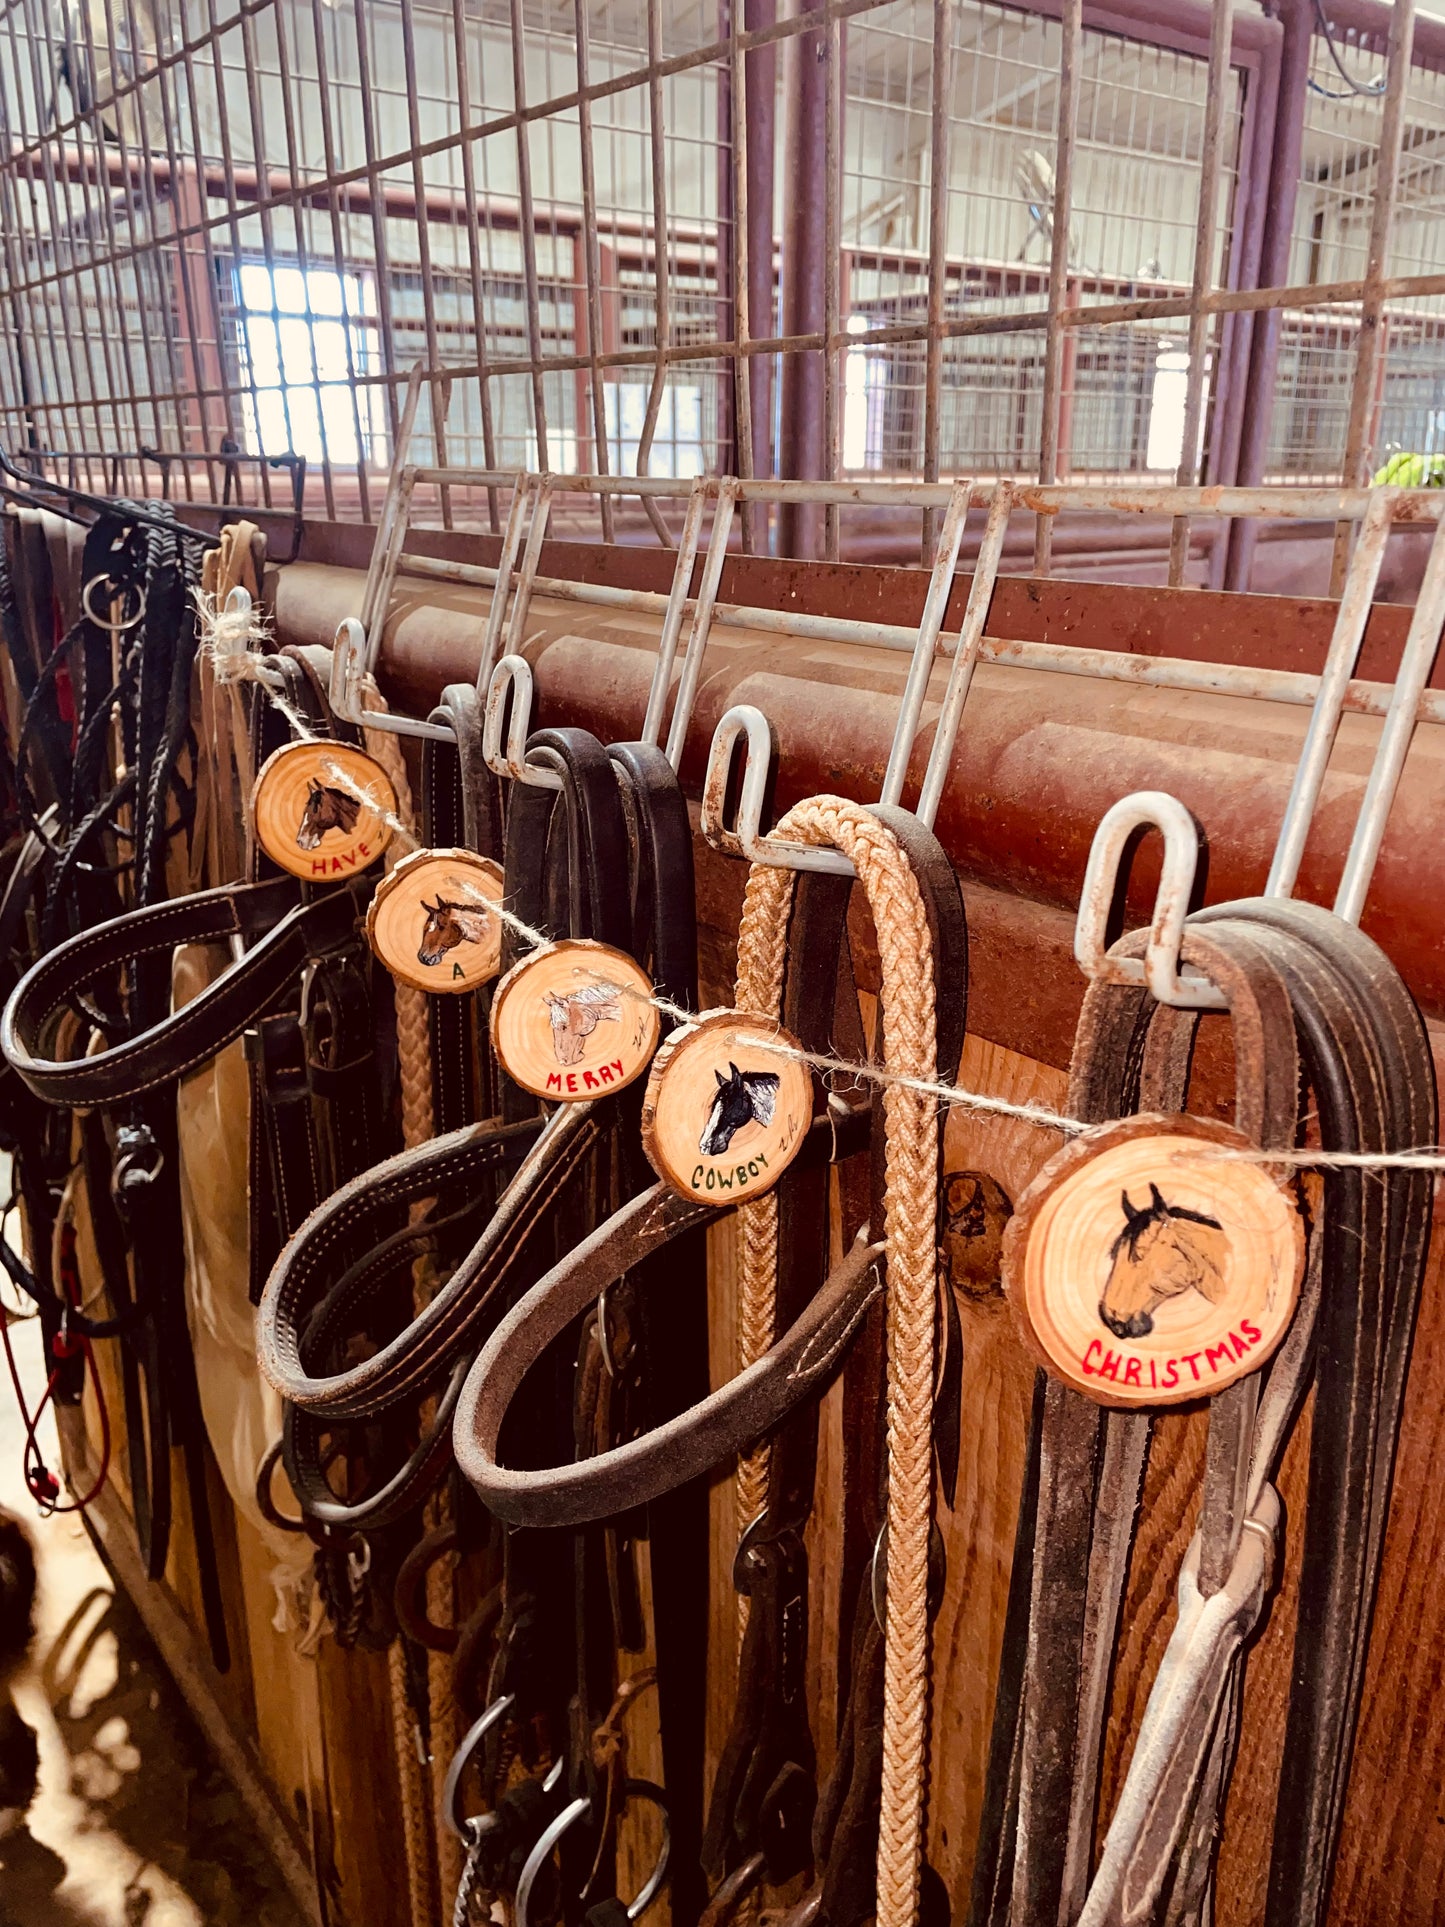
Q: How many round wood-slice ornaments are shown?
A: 5